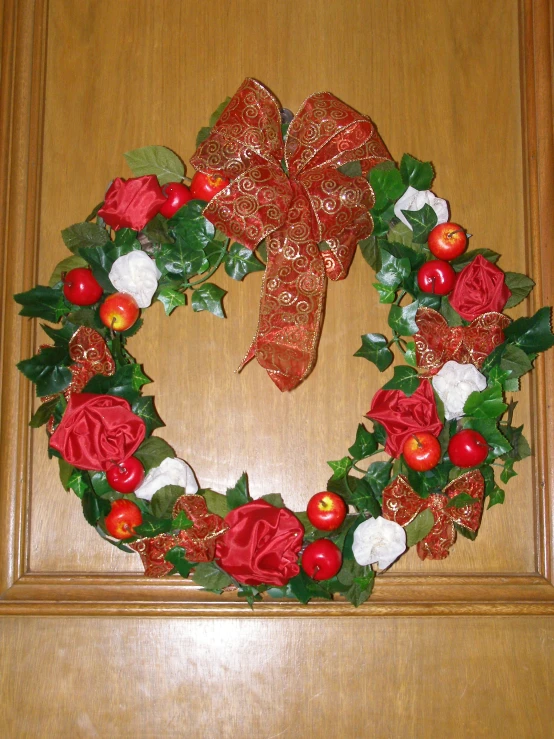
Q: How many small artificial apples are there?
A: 12